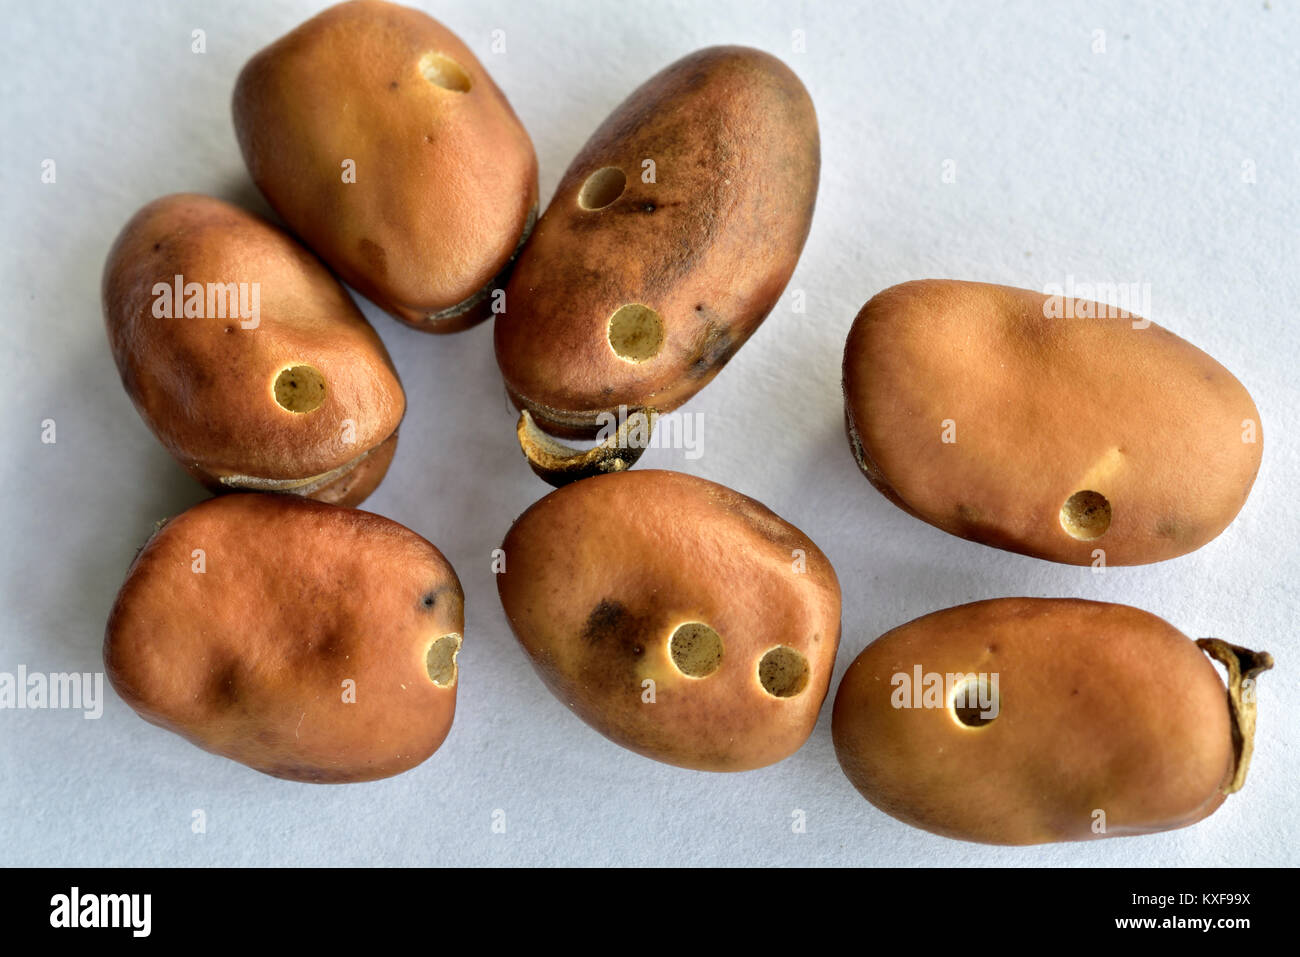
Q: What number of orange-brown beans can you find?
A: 7